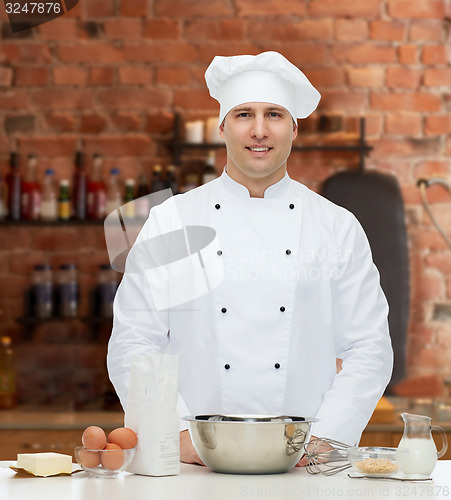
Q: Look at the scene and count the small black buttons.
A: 8